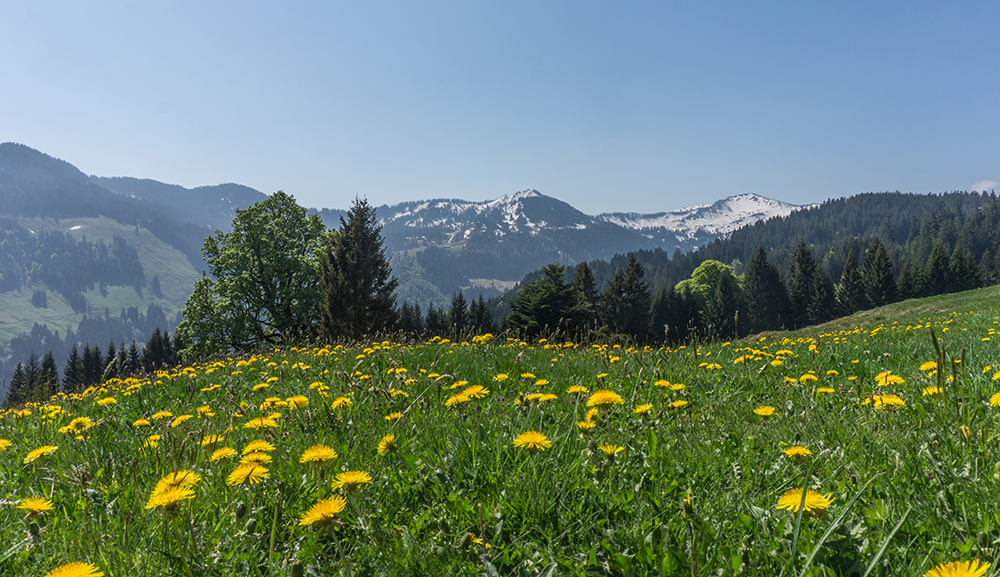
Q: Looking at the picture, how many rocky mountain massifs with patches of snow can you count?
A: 2